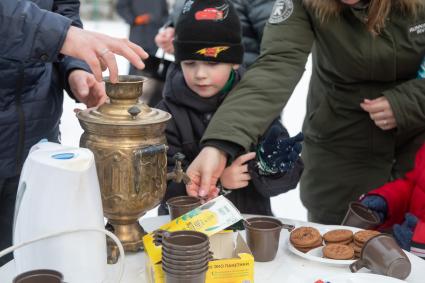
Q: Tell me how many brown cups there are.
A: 11